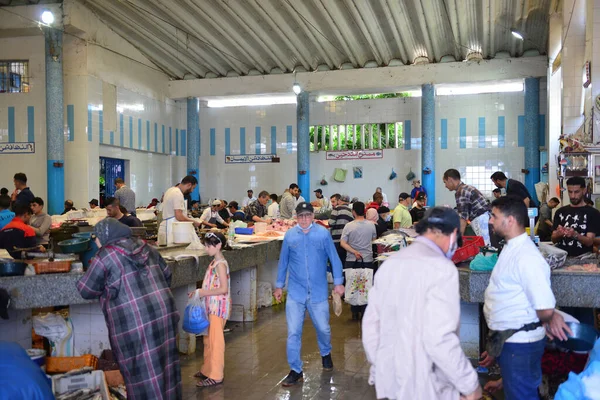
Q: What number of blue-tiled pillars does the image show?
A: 5